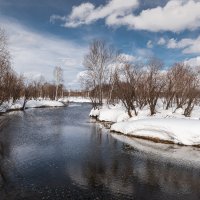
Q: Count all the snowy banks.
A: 2